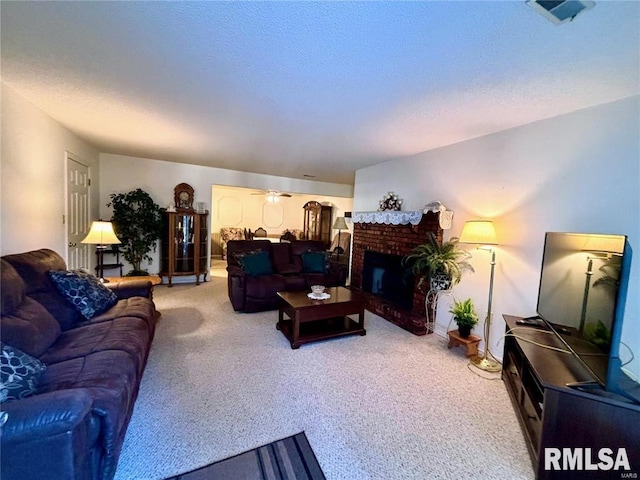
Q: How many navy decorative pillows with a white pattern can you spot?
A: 2